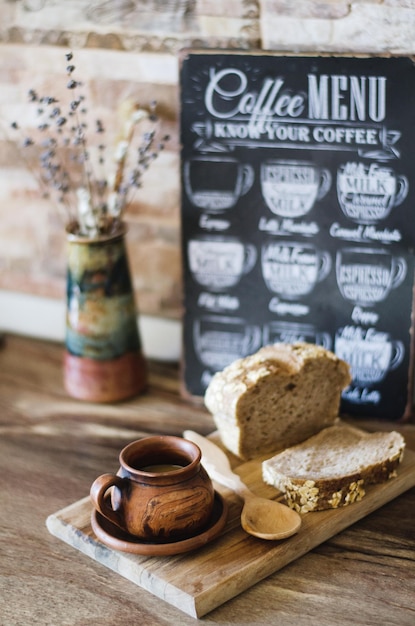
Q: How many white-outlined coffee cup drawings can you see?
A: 9